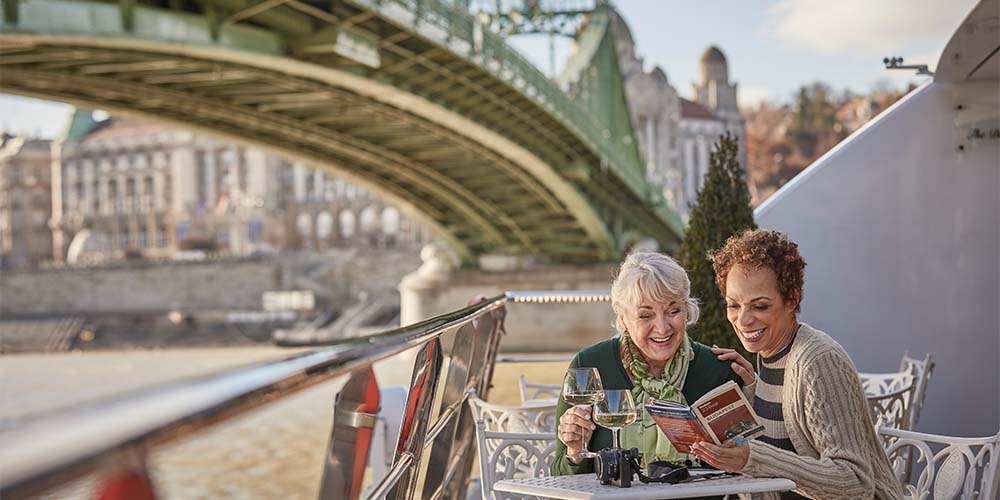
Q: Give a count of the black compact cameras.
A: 1